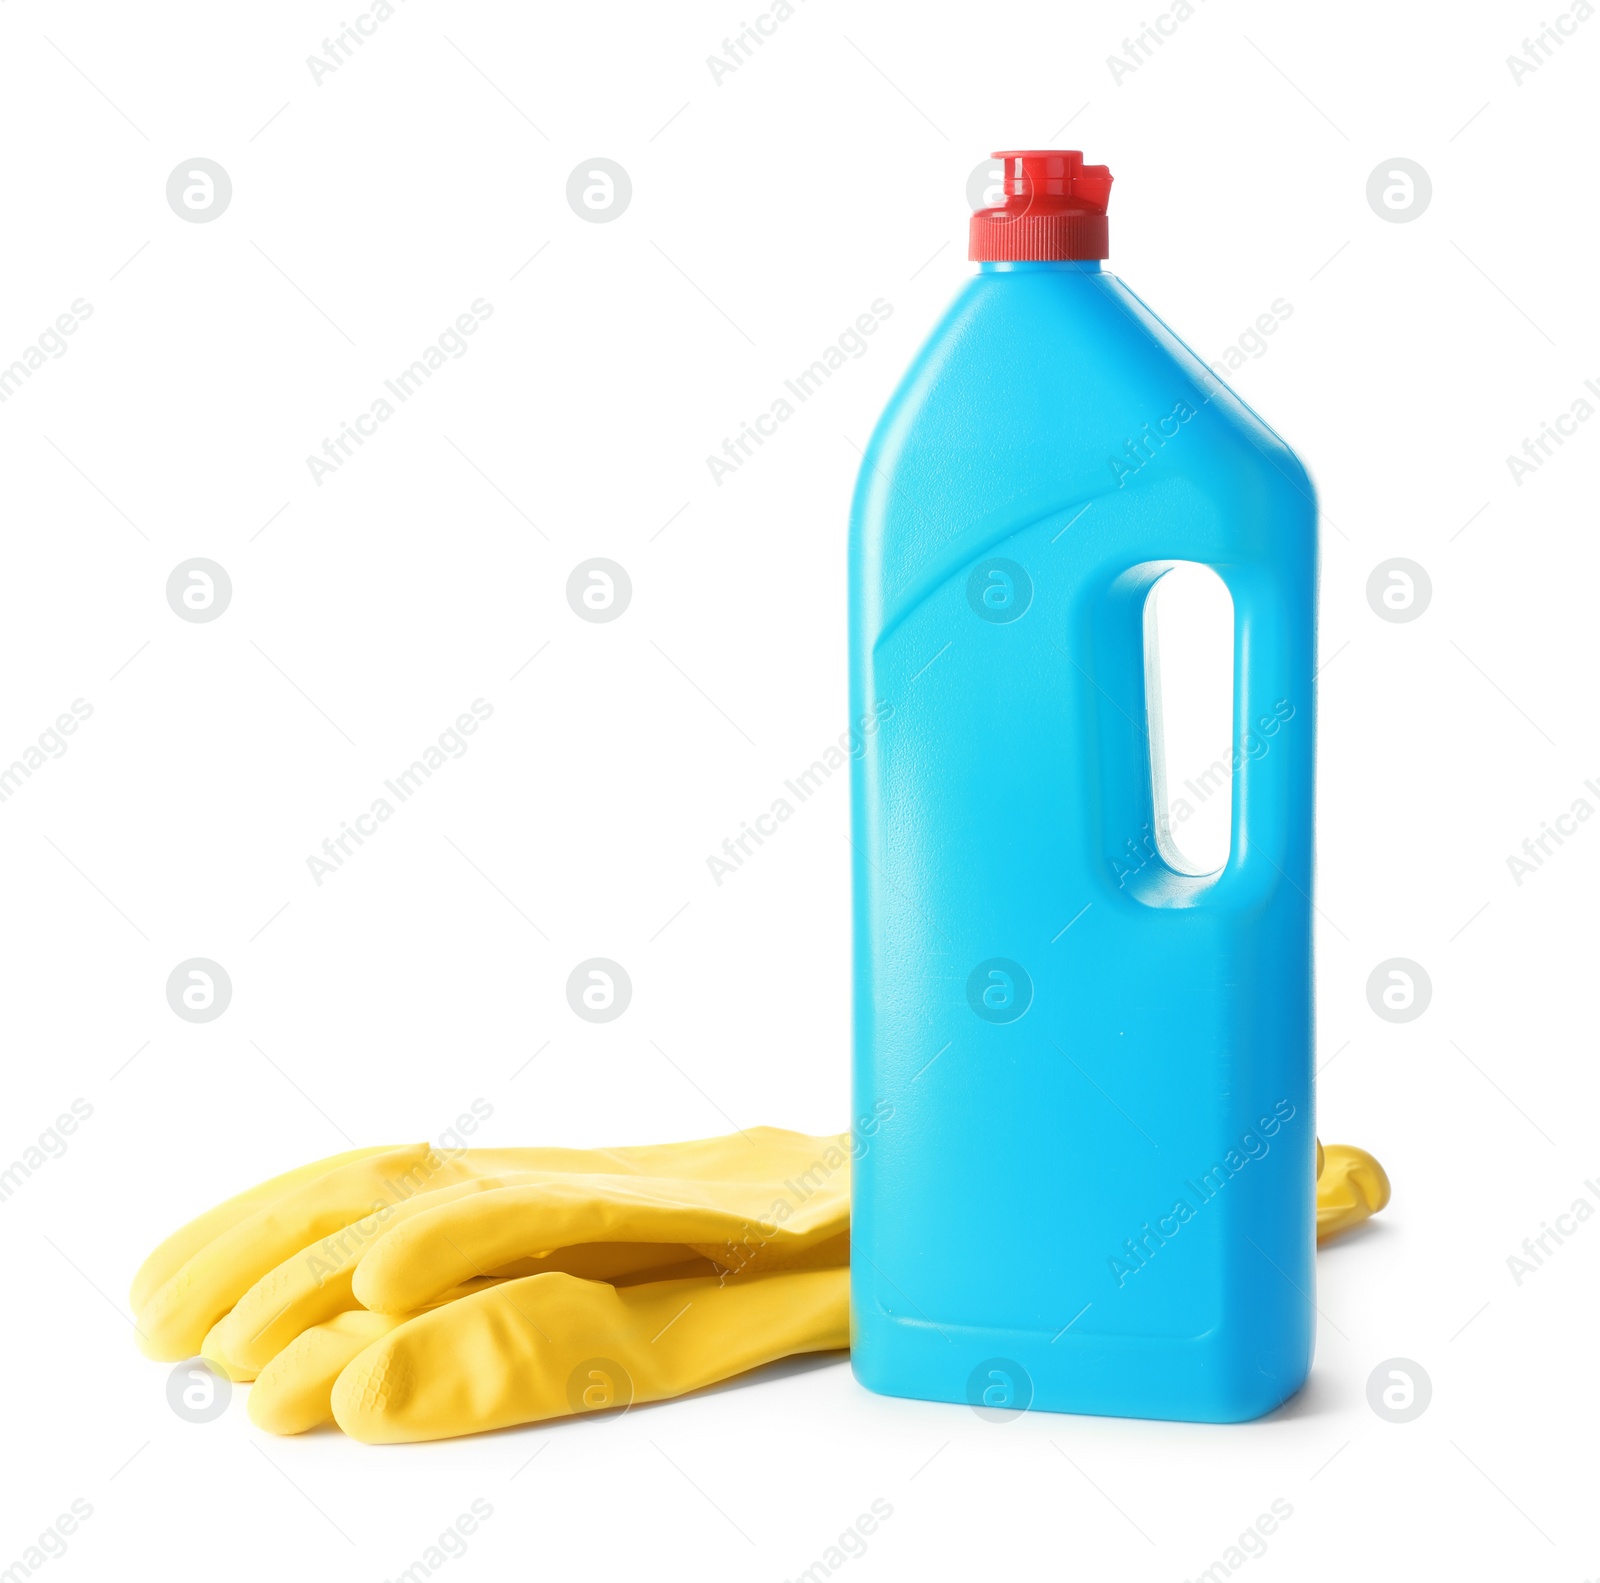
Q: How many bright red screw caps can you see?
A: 1